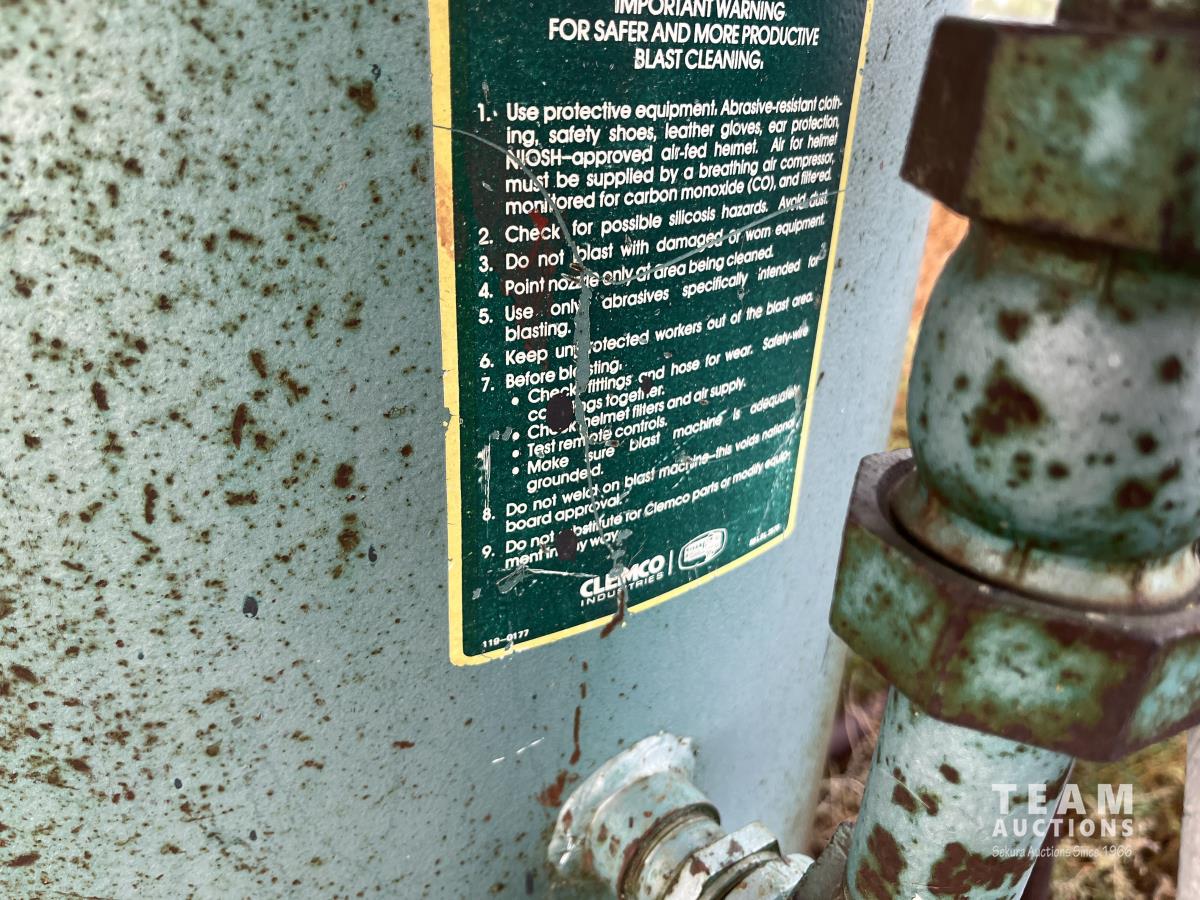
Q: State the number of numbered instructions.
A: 9